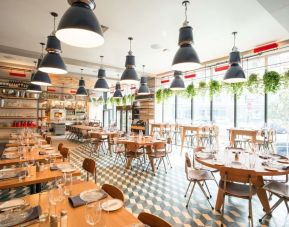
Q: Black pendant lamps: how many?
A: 12